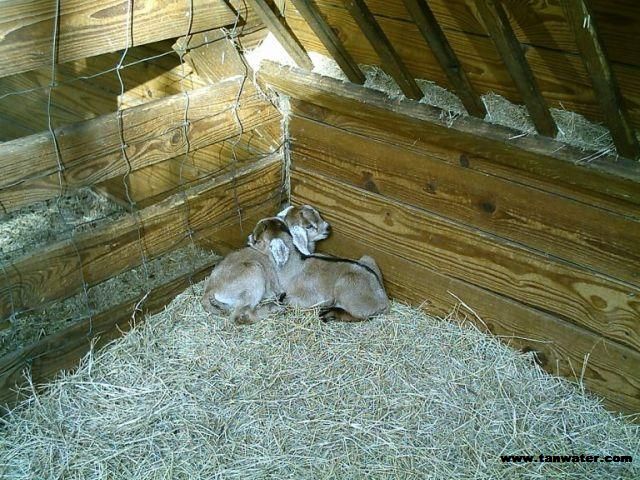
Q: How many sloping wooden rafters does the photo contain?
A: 6